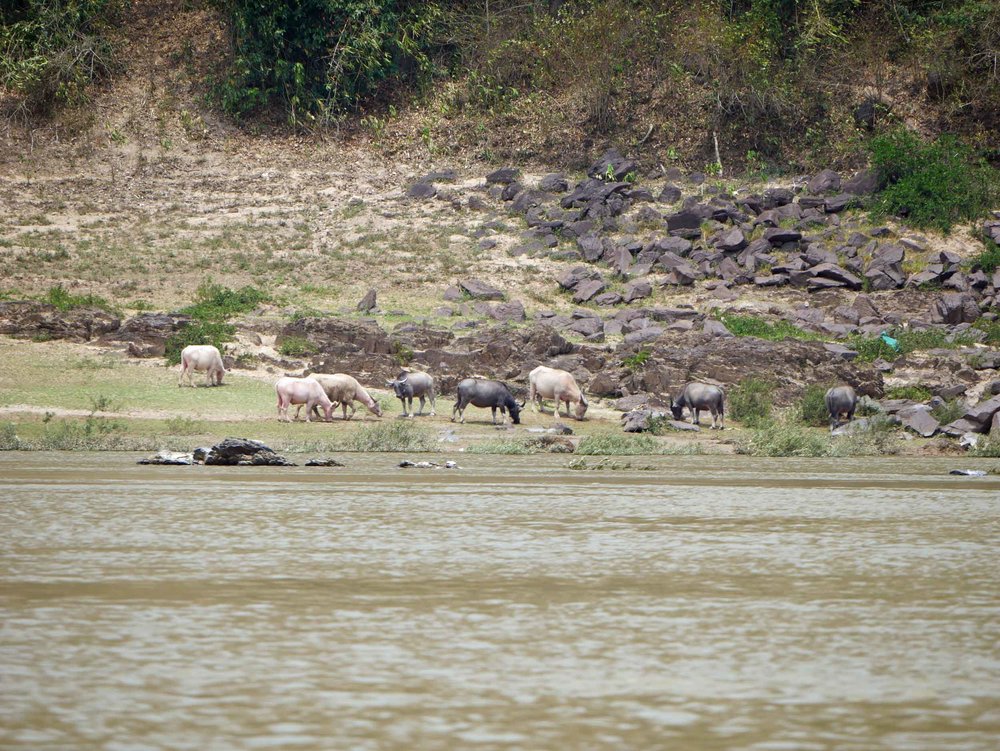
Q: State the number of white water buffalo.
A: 4